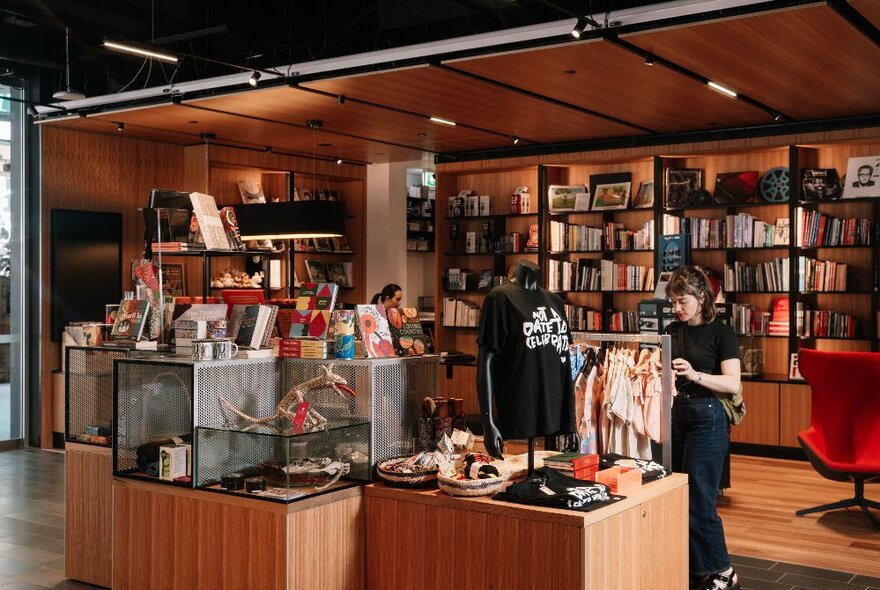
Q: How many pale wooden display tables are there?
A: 3